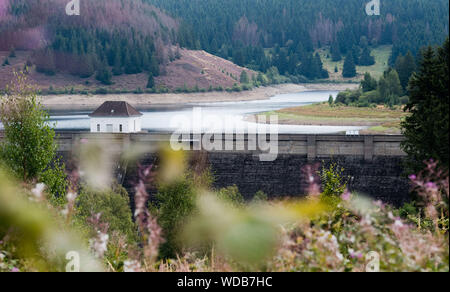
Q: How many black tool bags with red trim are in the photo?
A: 0